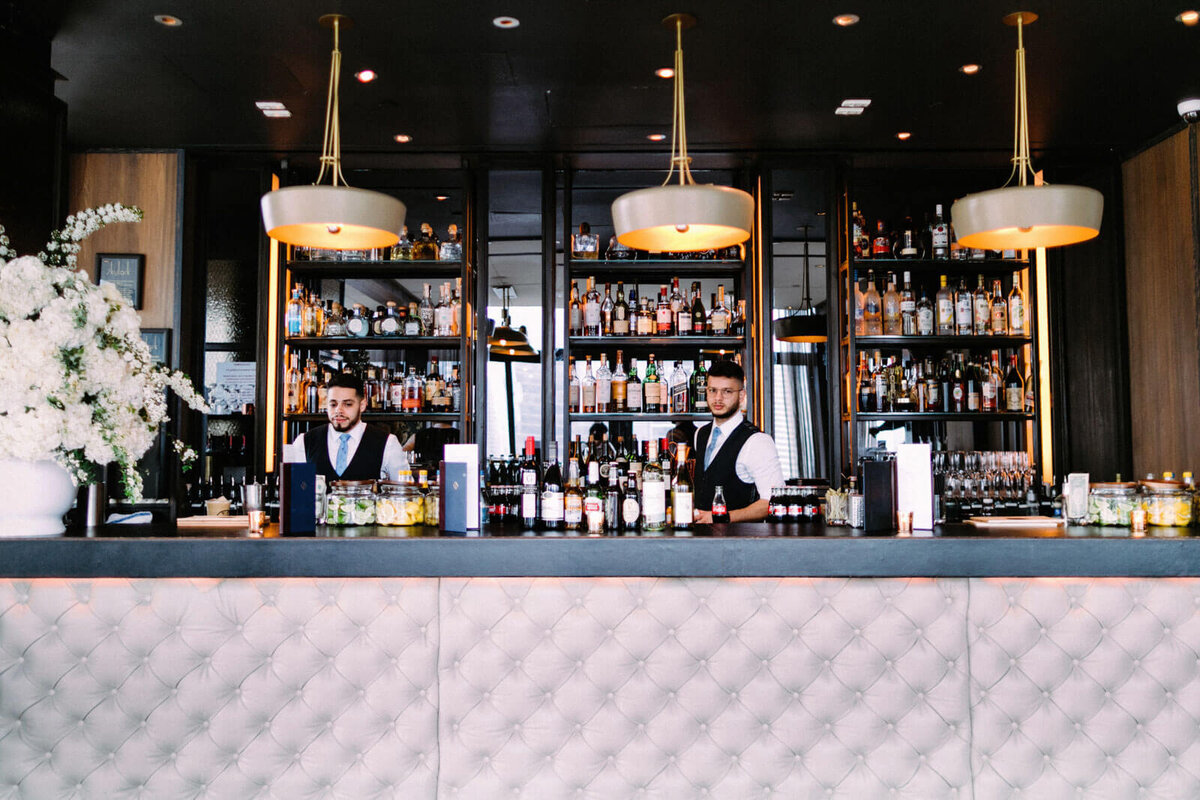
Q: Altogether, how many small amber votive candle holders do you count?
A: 4